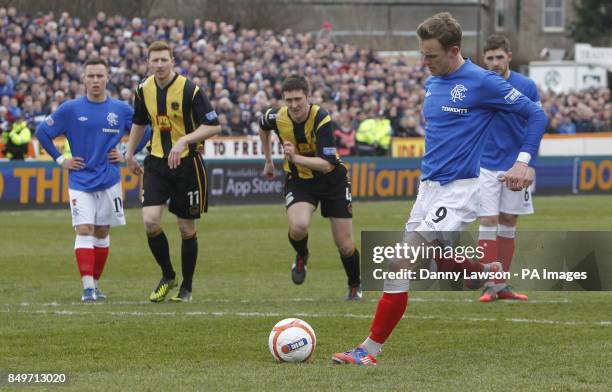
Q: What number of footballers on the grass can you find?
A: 5